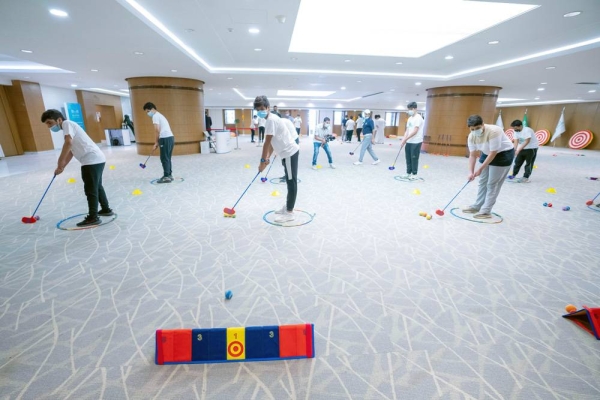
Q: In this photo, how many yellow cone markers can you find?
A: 10